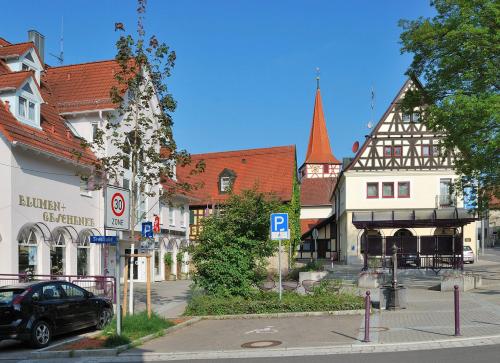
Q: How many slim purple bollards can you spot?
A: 2